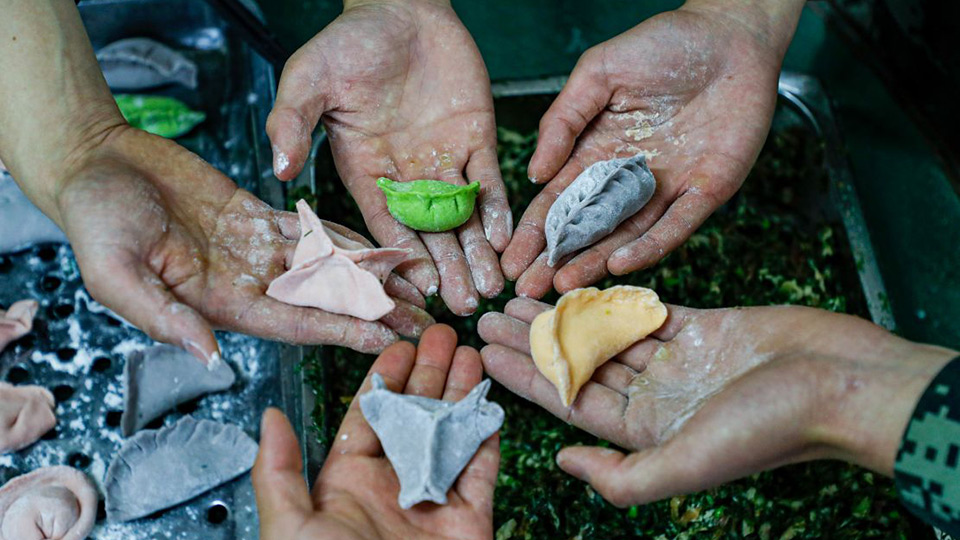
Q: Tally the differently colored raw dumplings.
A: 4